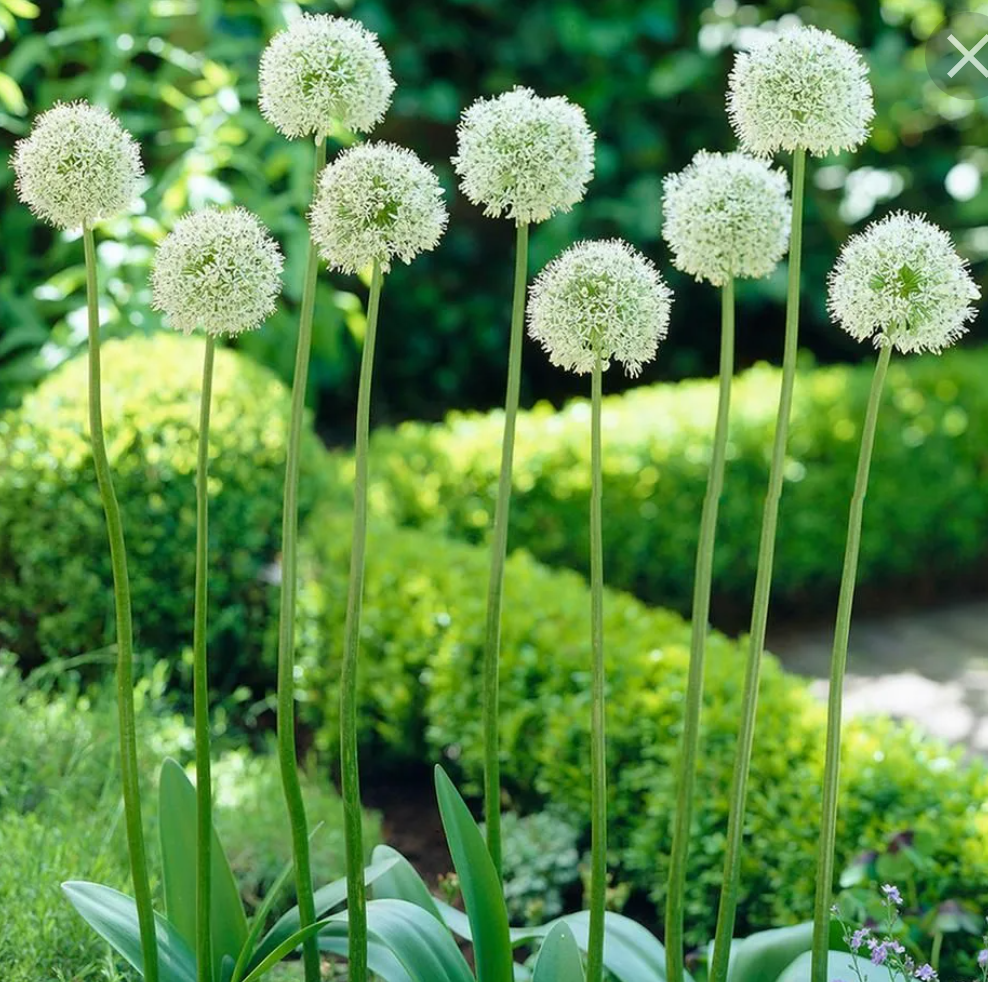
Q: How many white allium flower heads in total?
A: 9